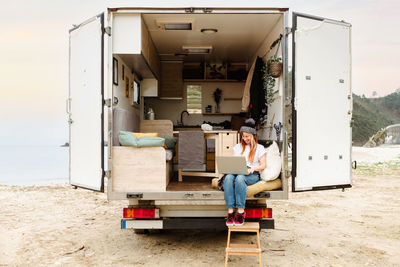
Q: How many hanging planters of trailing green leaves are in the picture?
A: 1